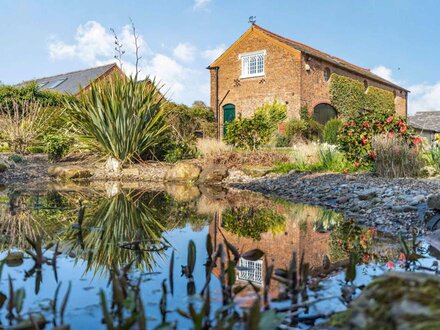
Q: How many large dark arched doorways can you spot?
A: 1